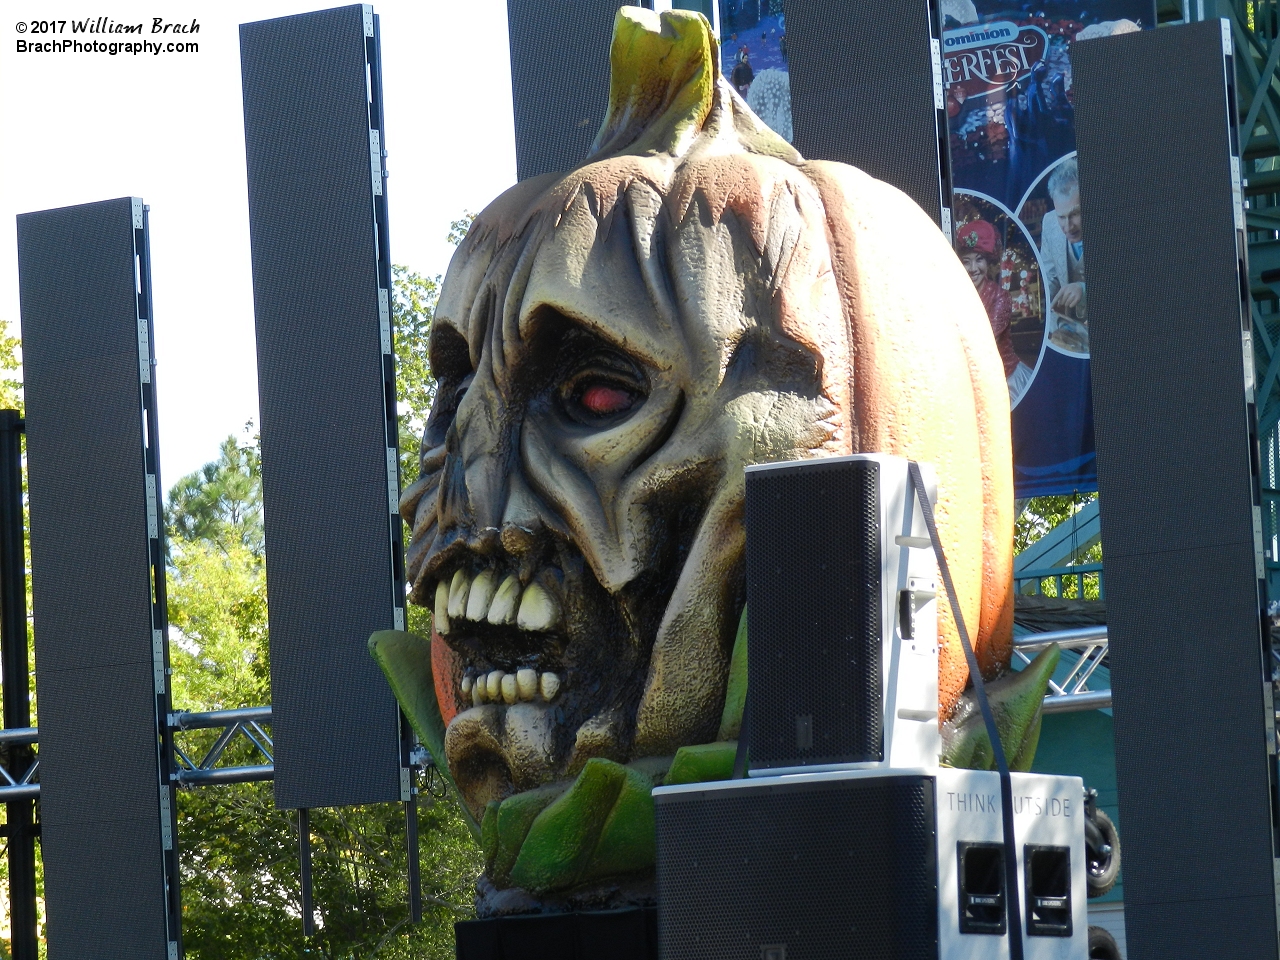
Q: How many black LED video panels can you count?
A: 5